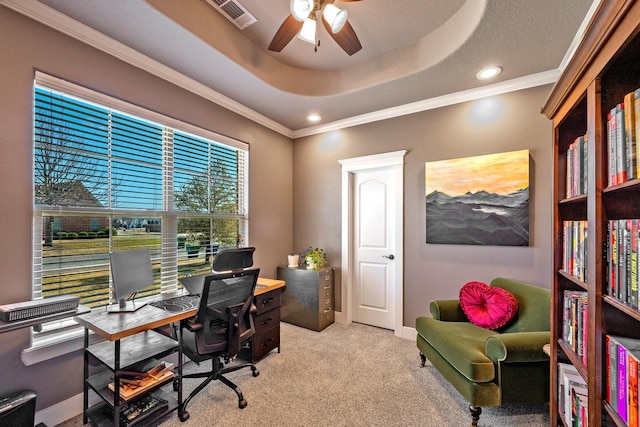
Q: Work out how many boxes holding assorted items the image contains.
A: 2